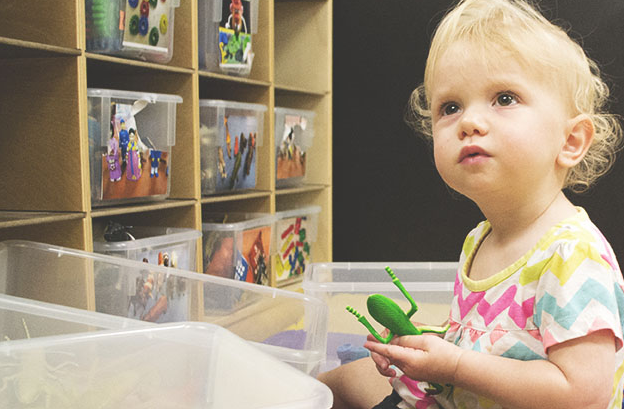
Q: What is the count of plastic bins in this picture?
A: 11